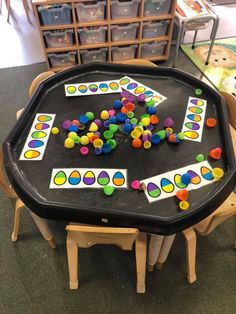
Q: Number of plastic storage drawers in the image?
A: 12